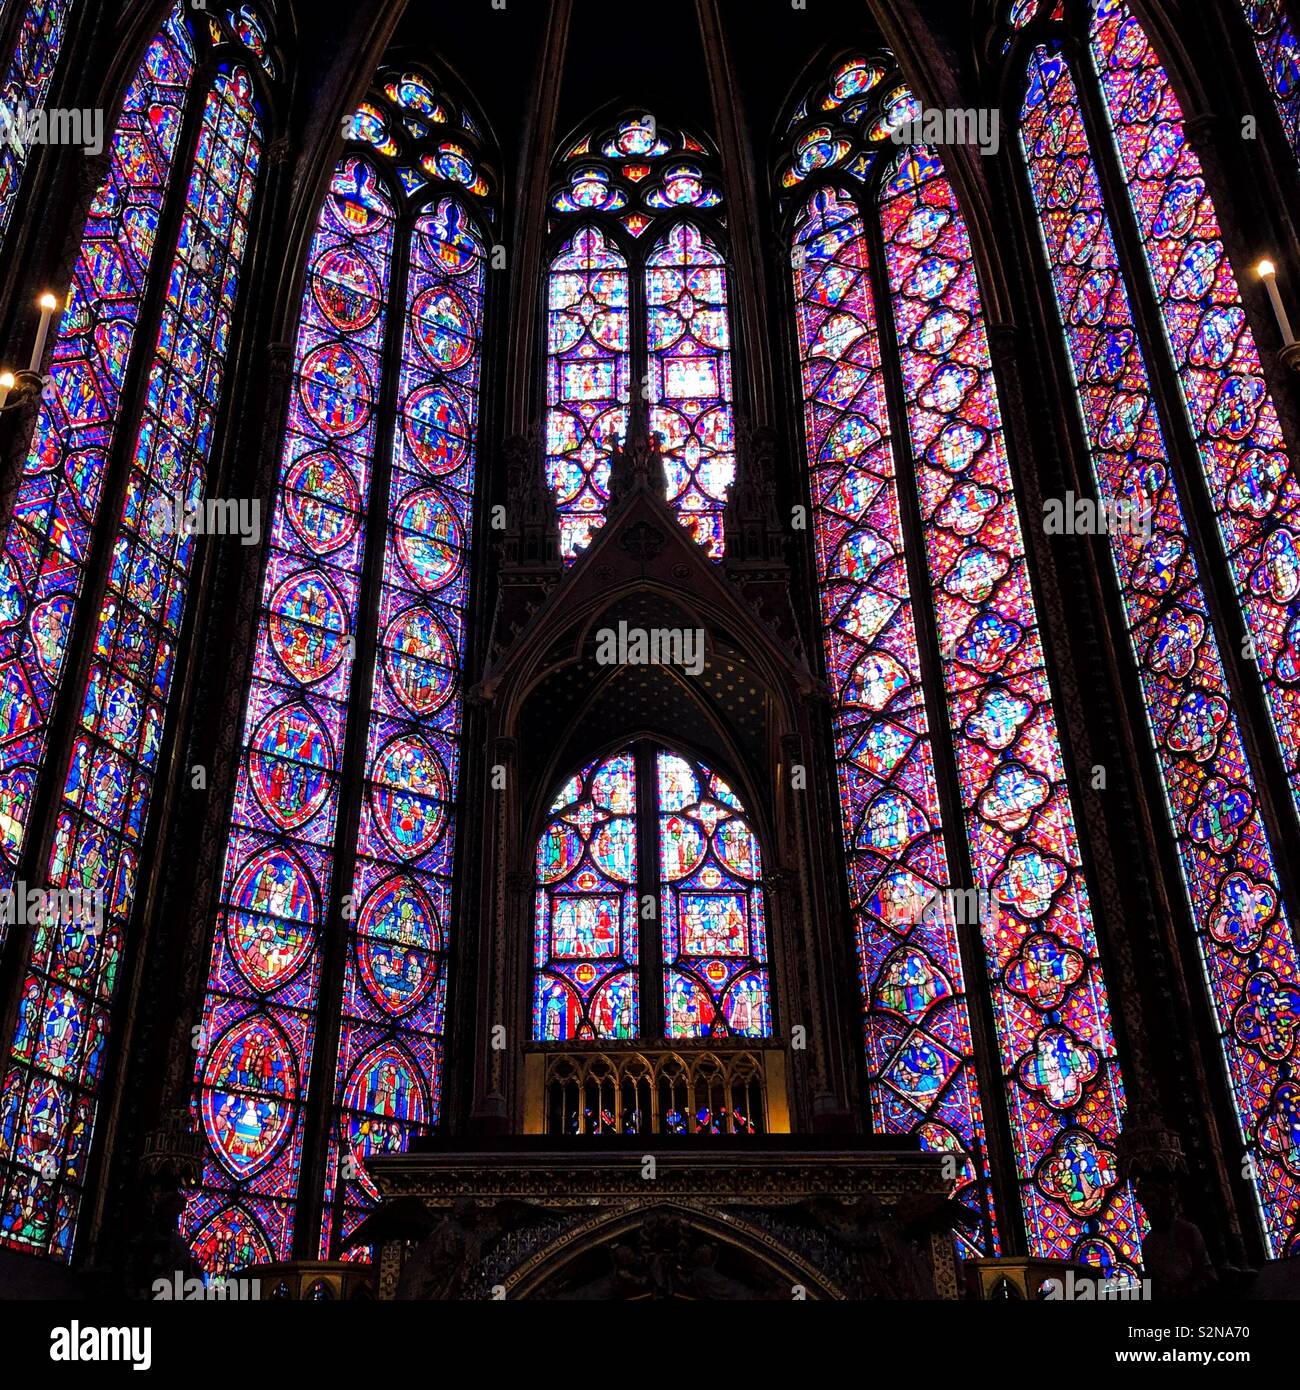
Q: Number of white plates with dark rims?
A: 0